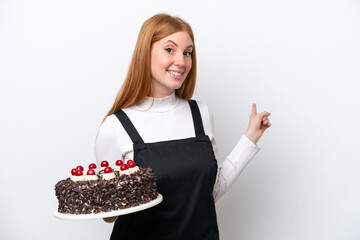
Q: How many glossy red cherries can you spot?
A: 11